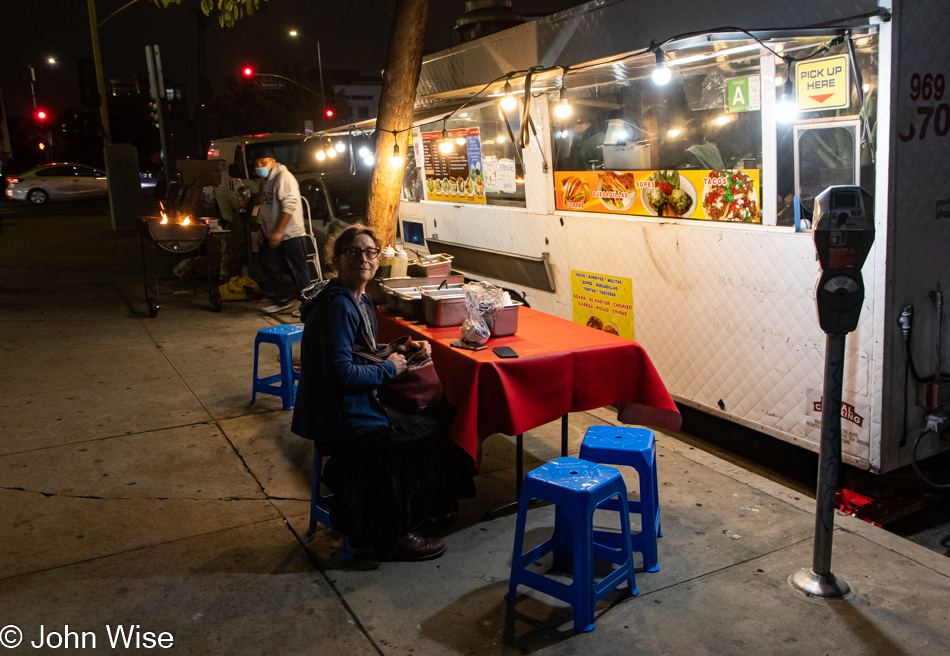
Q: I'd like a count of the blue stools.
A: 4